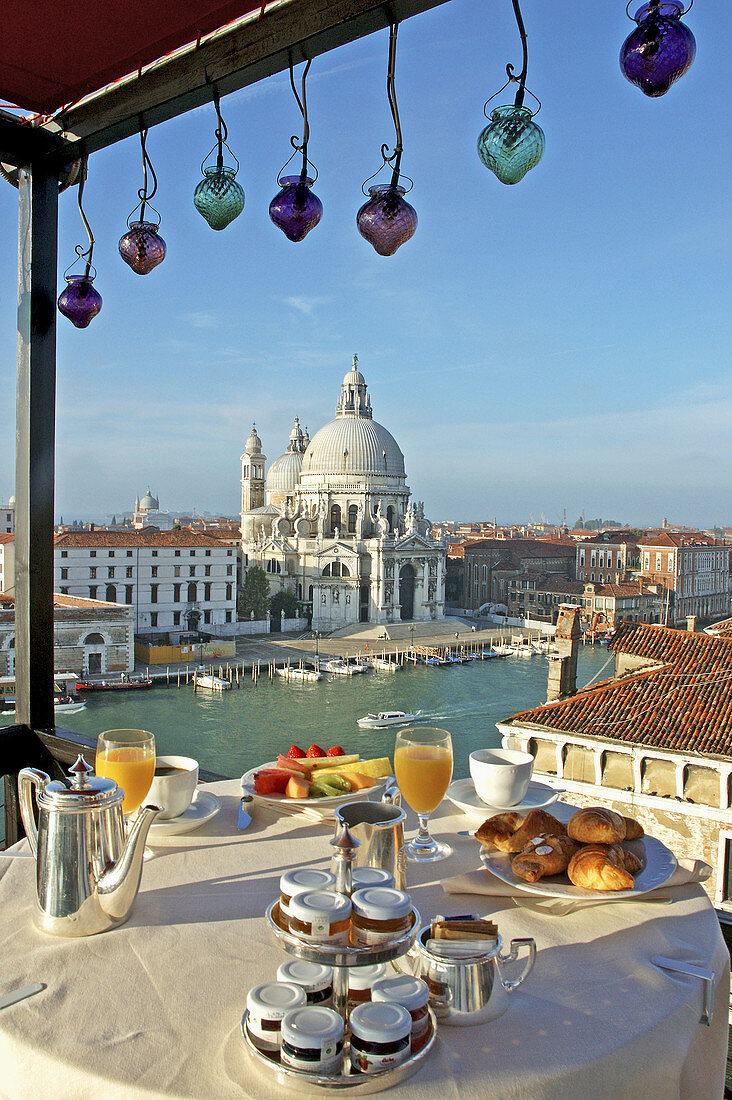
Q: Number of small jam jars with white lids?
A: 10